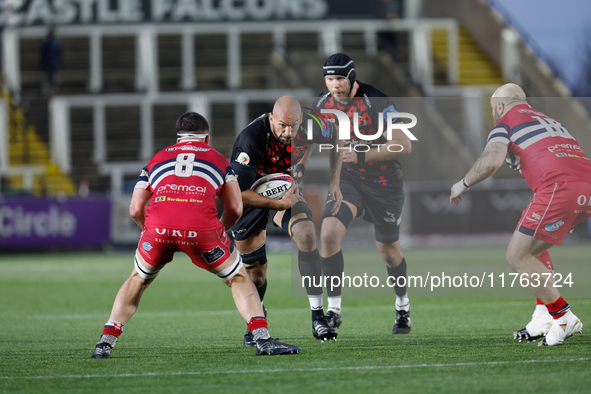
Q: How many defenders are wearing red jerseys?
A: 2